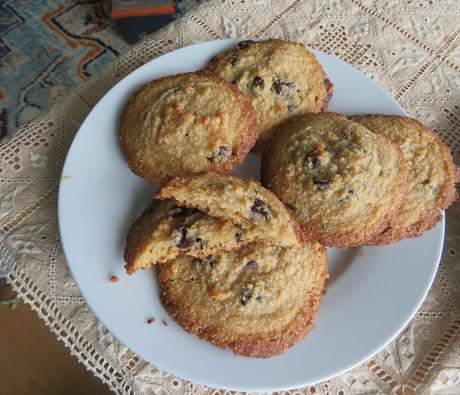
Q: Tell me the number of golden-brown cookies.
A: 6